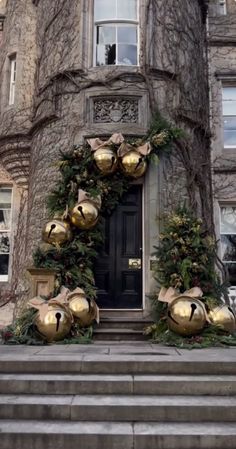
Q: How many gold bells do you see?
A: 8